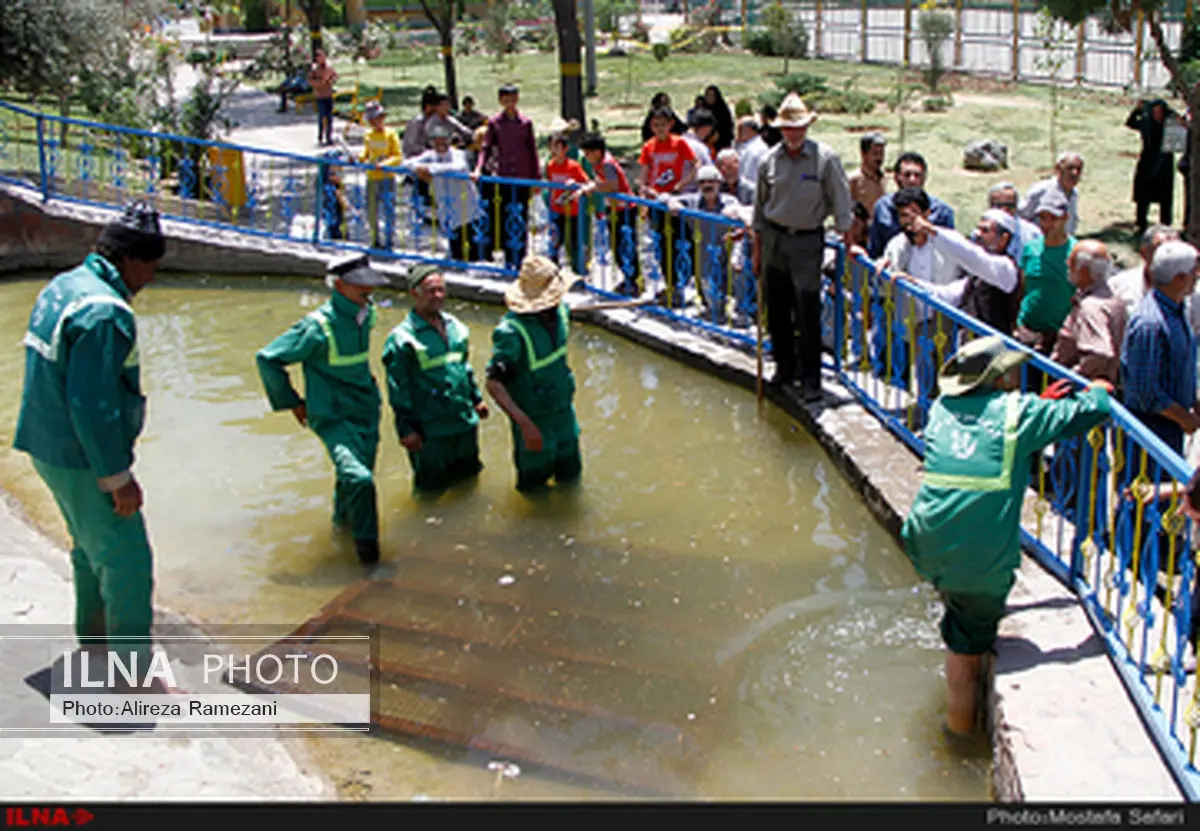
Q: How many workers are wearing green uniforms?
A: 5